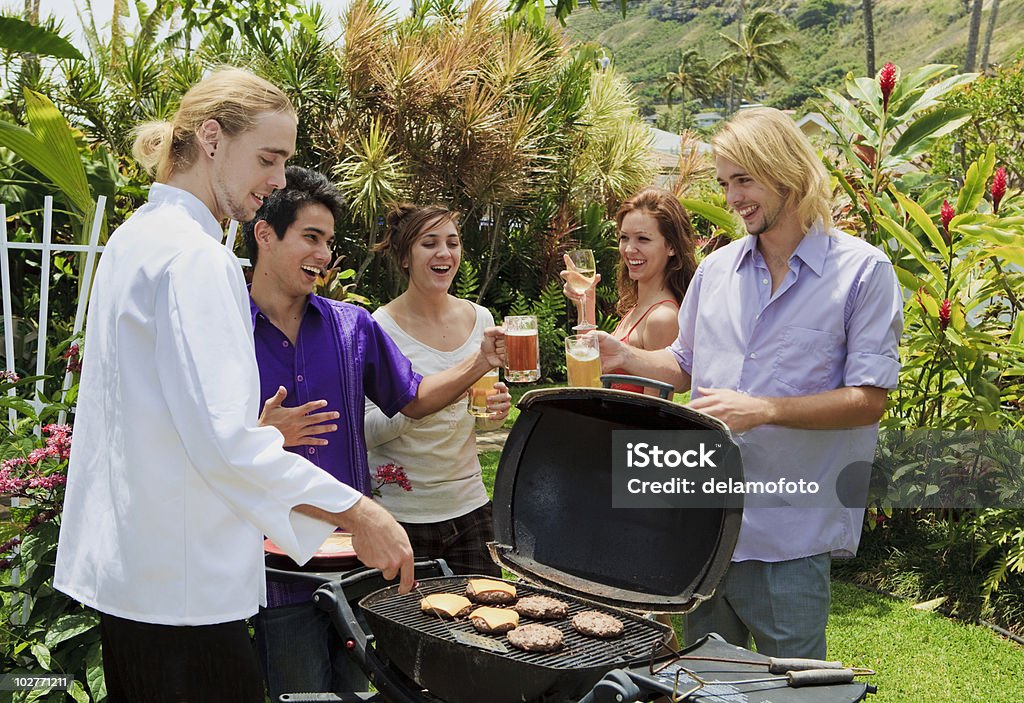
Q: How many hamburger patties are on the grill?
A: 6